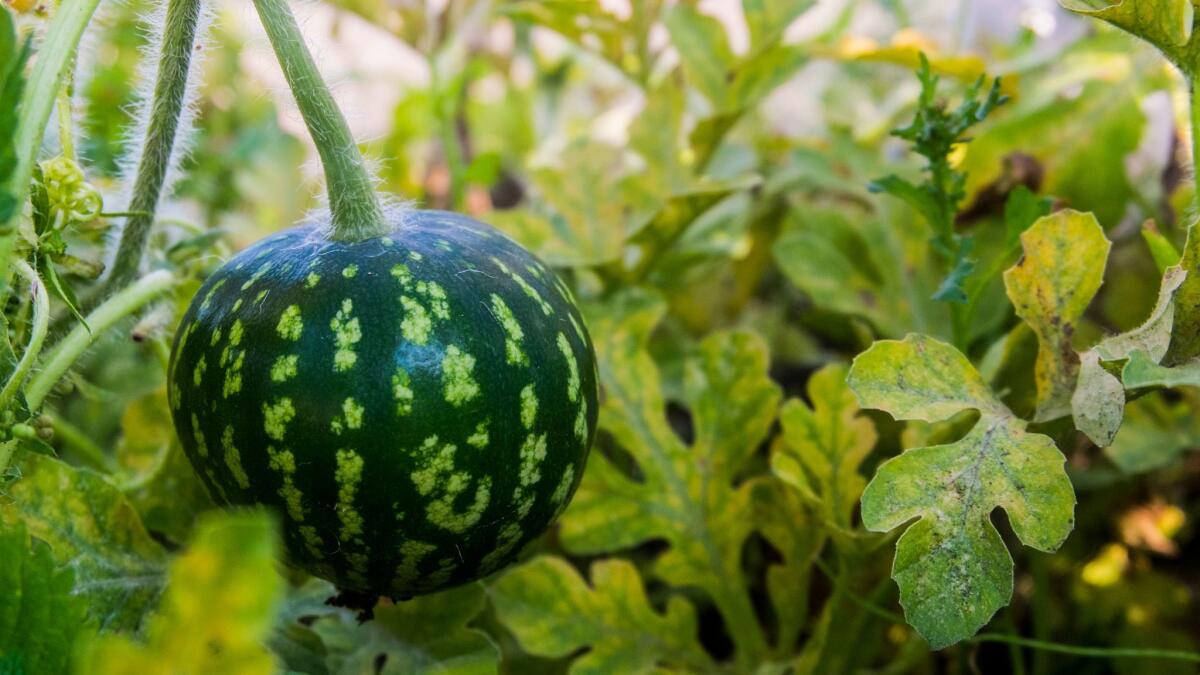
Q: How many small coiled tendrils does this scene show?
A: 1